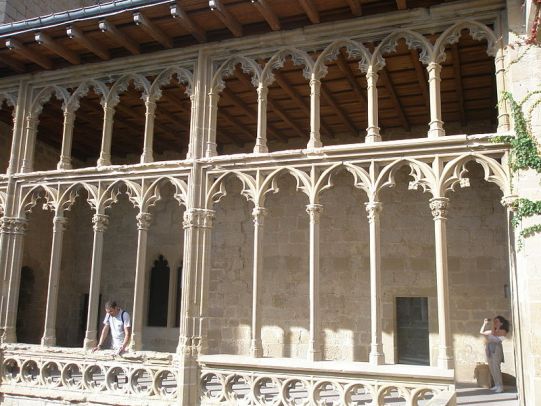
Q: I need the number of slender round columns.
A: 14